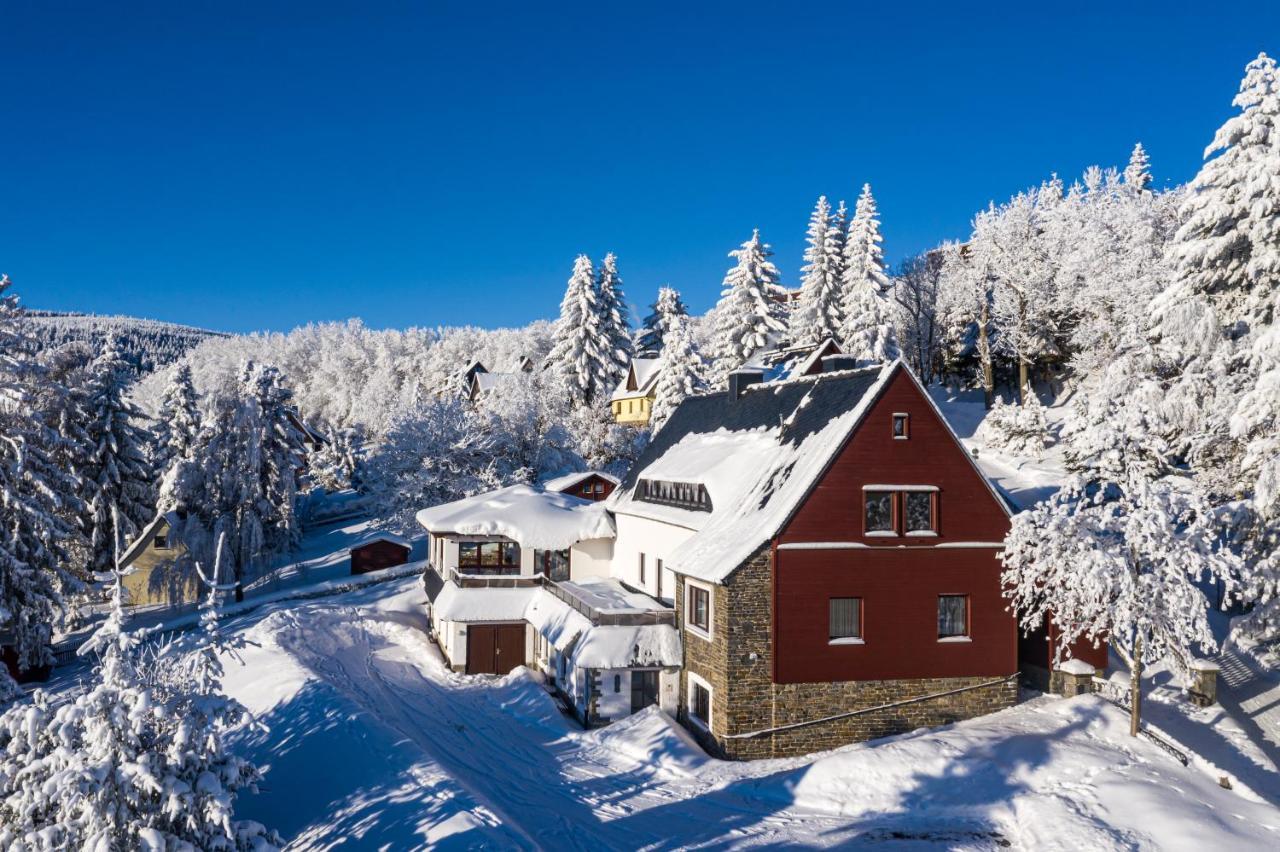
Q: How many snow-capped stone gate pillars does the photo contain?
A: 2